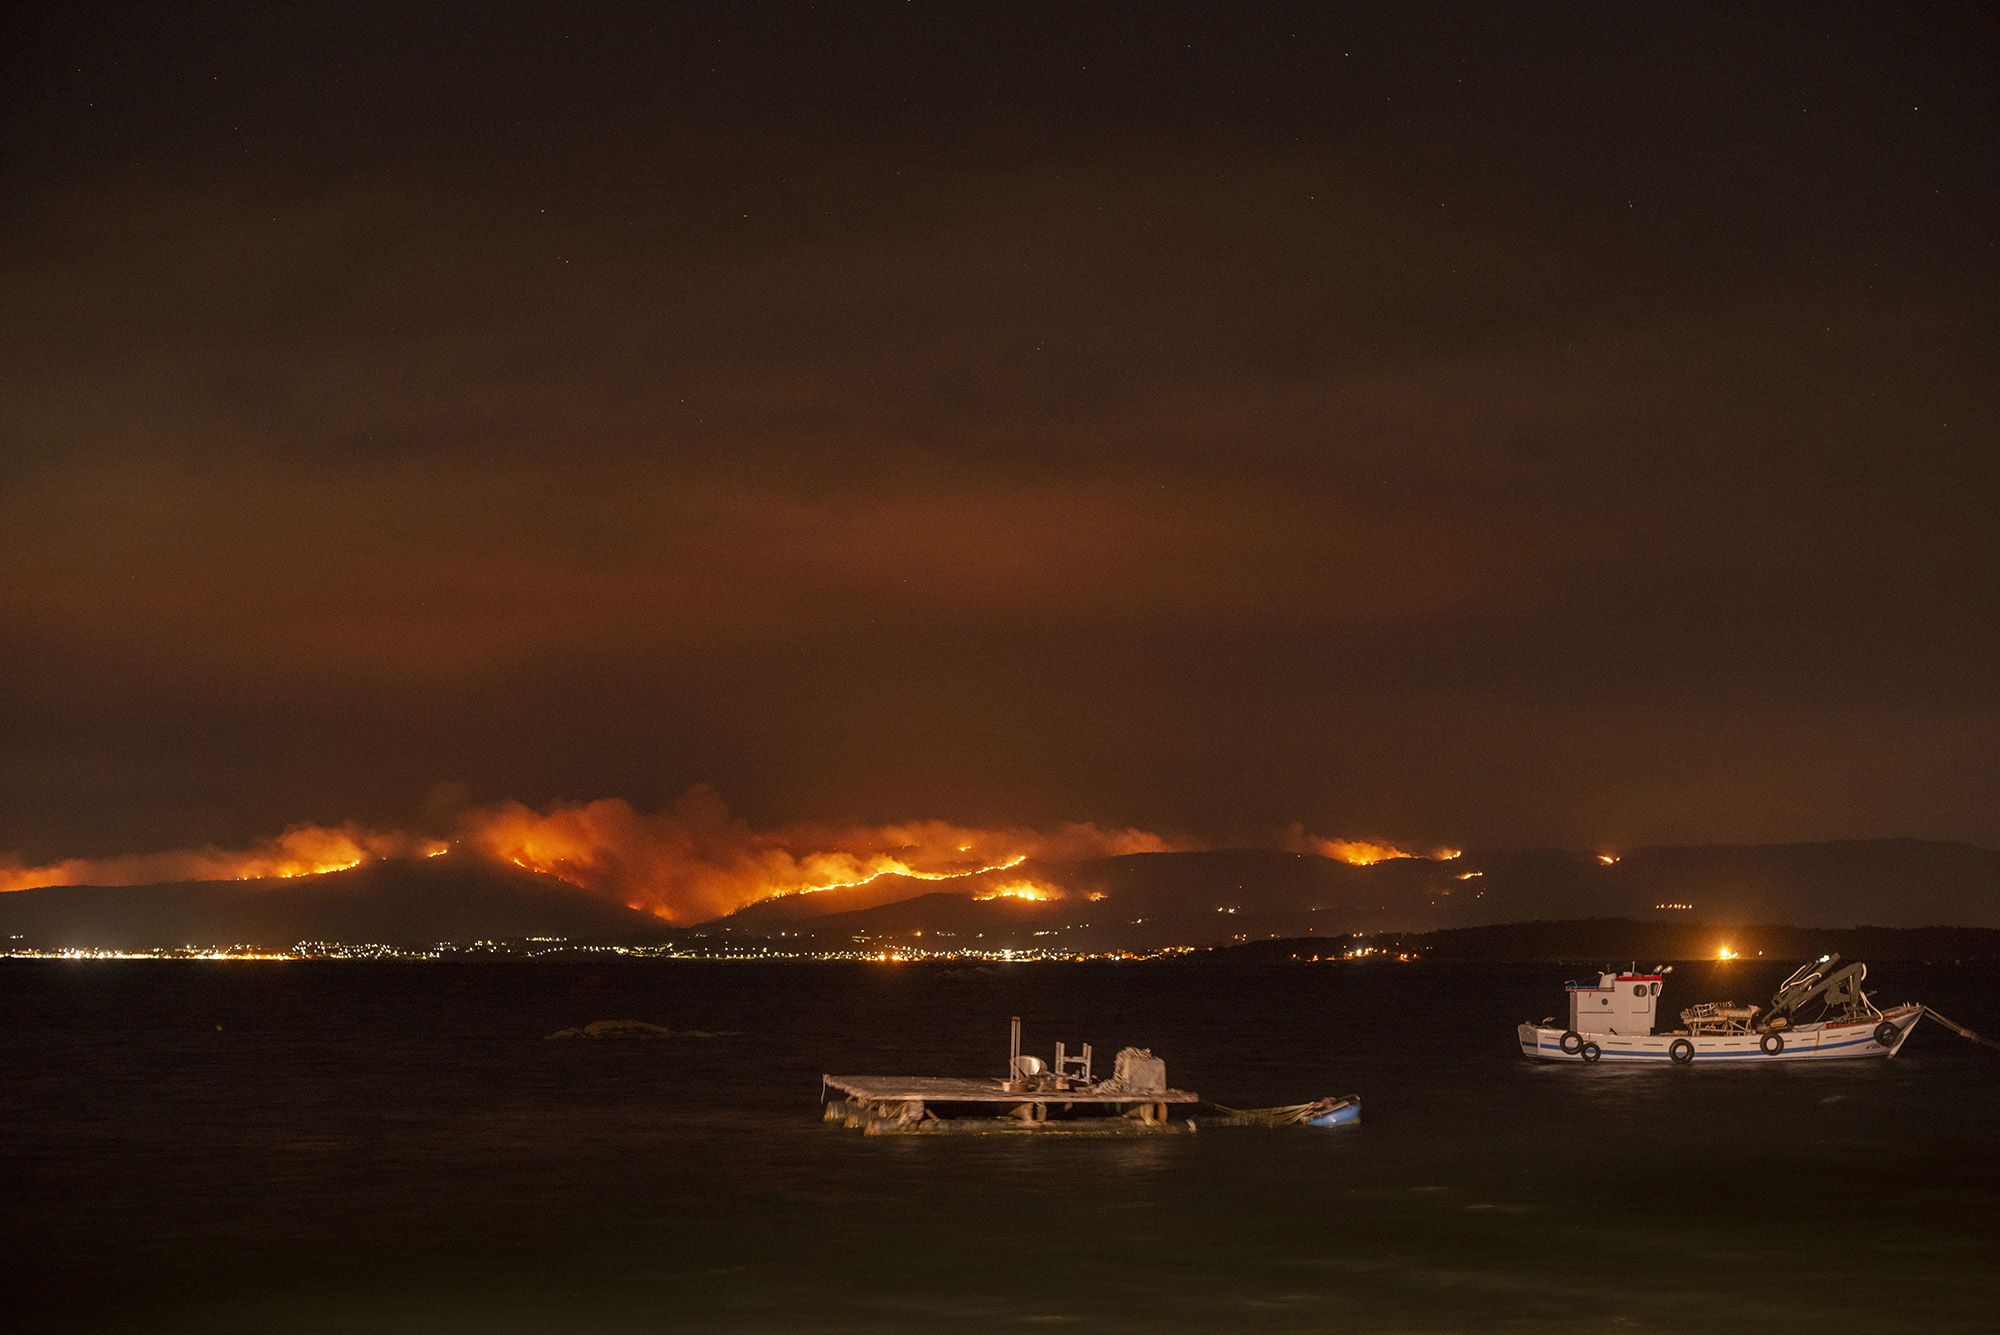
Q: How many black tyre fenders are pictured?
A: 5